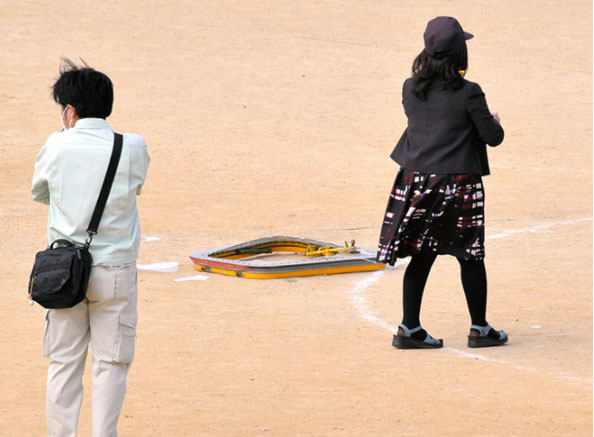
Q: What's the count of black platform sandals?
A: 2